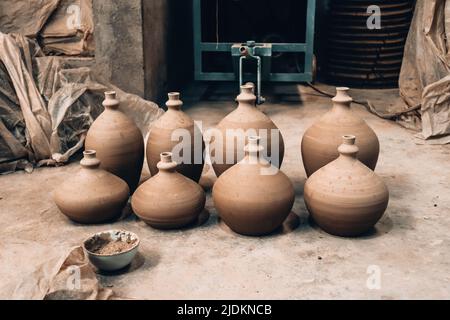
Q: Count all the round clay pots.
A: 8